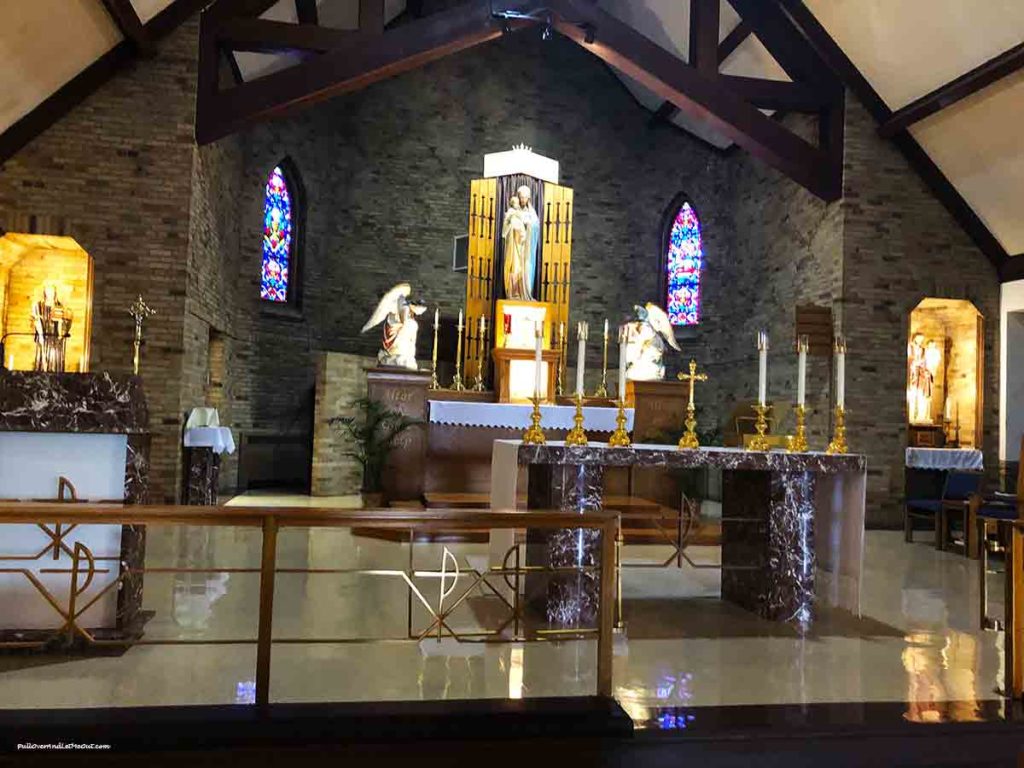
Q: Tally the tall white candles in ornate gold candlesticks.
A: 6